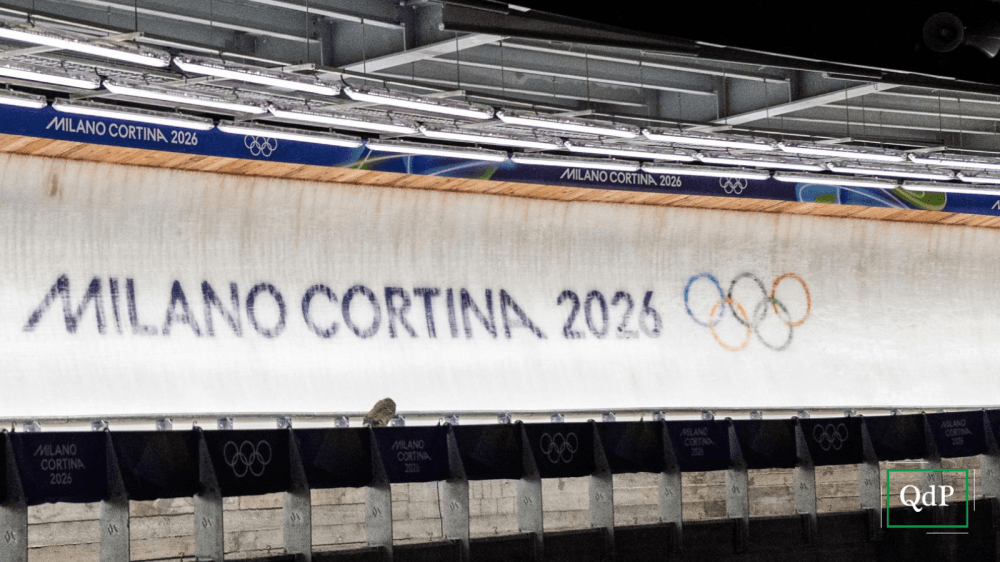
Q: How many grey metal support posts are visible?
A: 14